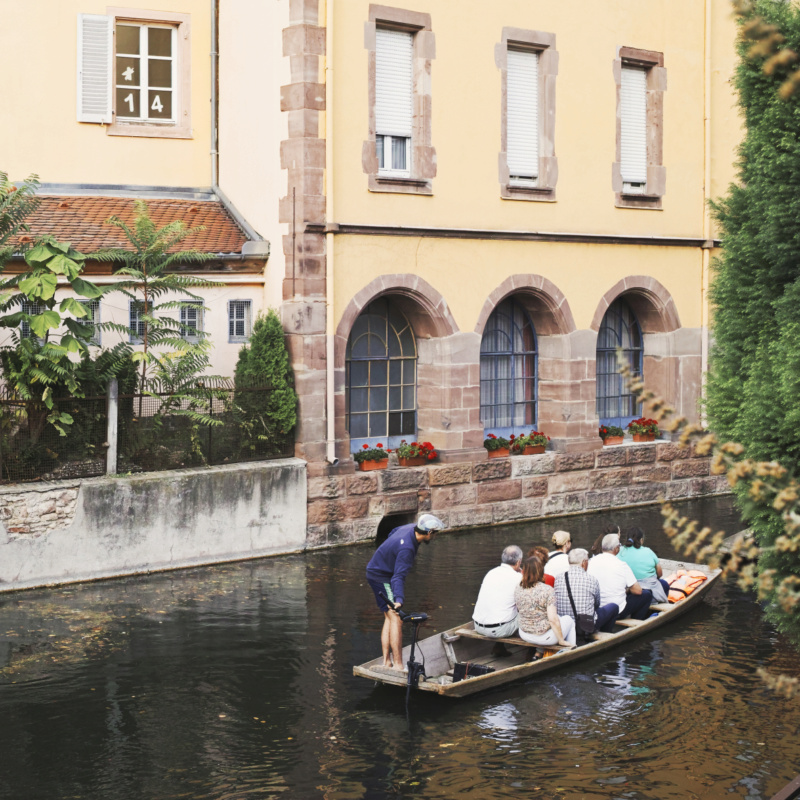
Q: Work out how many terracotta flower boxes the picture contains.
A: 6